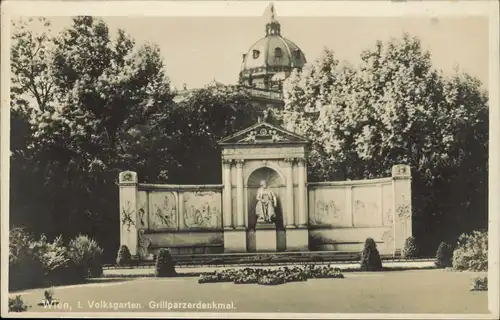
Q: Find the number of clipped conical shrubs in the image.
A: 5